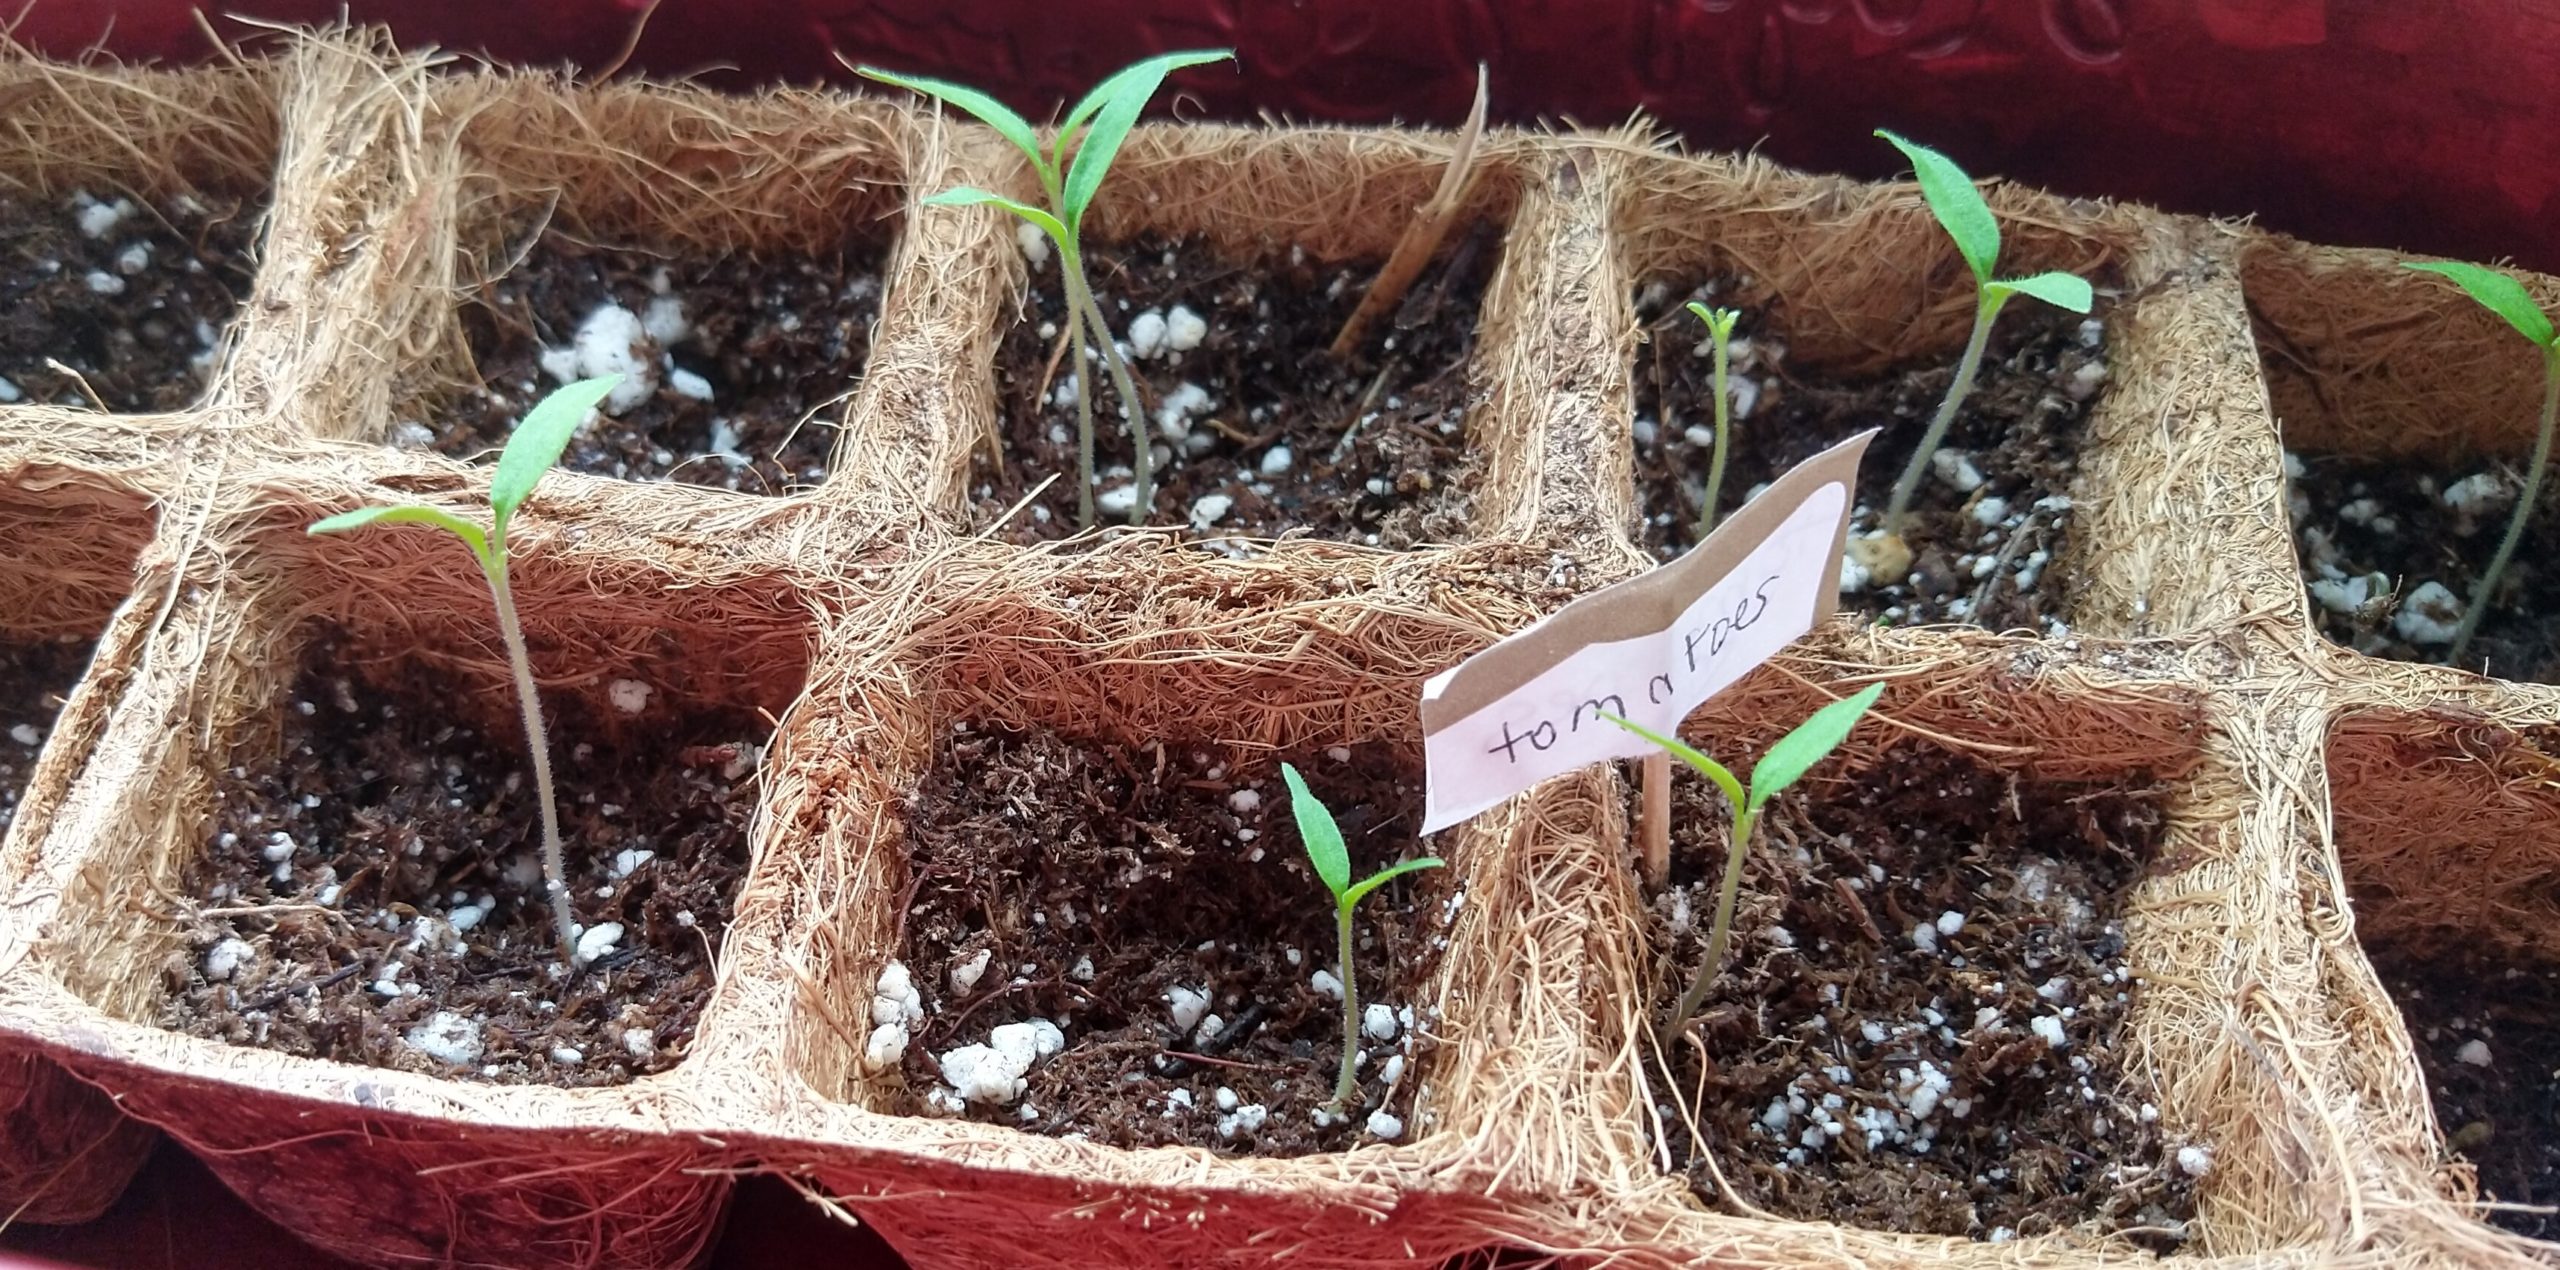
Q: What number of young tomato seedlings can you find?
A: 8